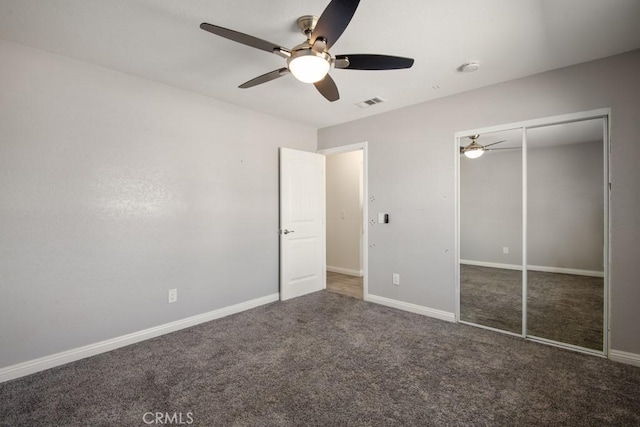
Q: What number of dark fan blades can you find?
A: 5